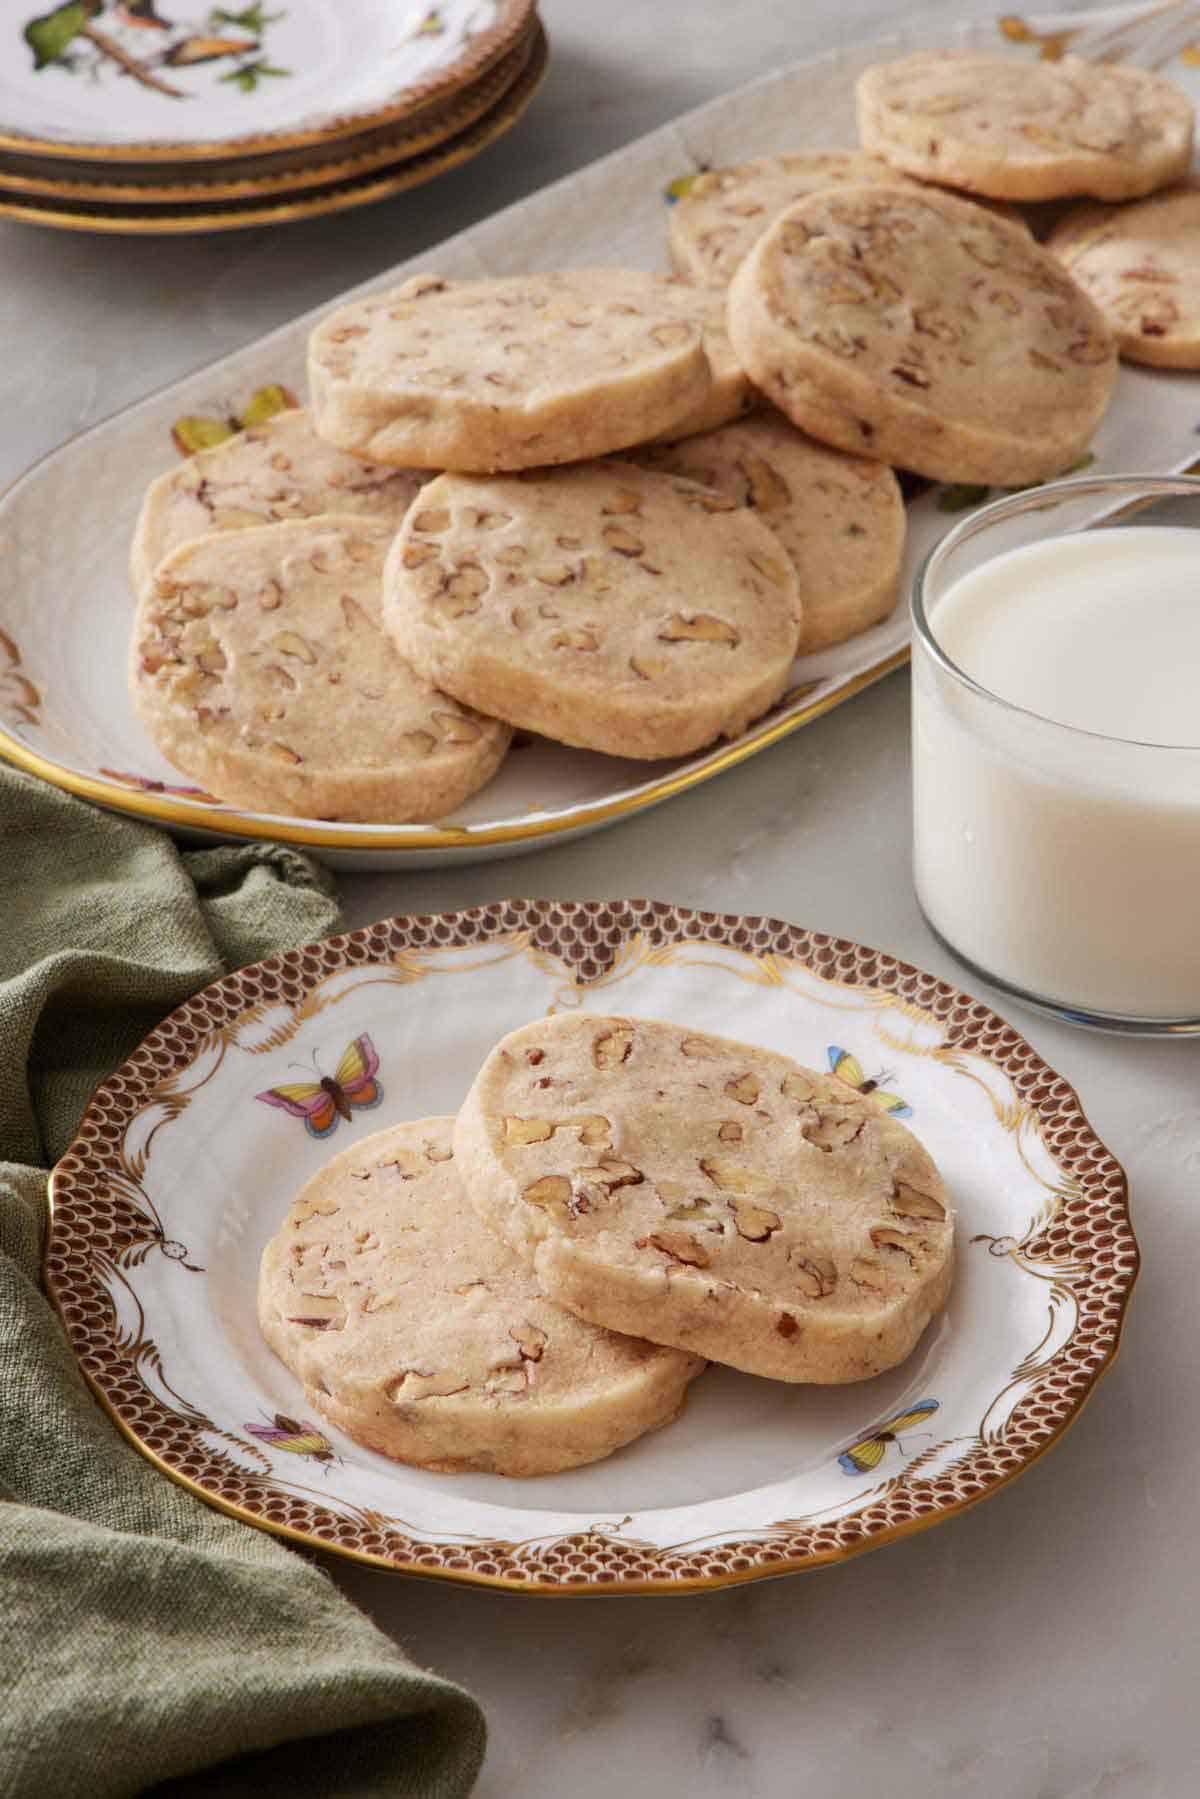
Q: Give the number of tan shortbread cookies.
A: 12